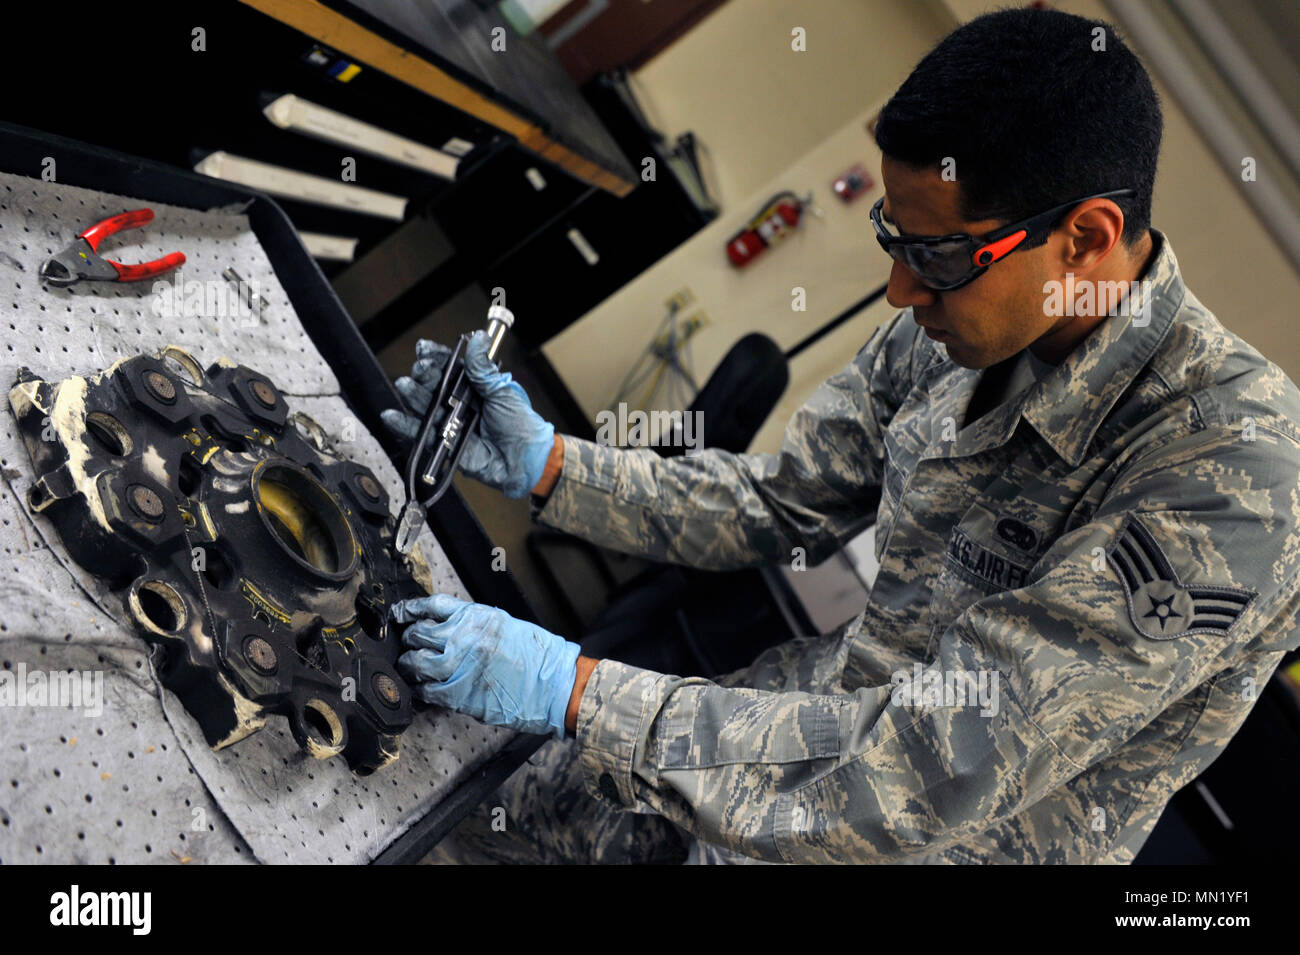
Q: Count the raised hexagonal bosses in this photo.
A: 6